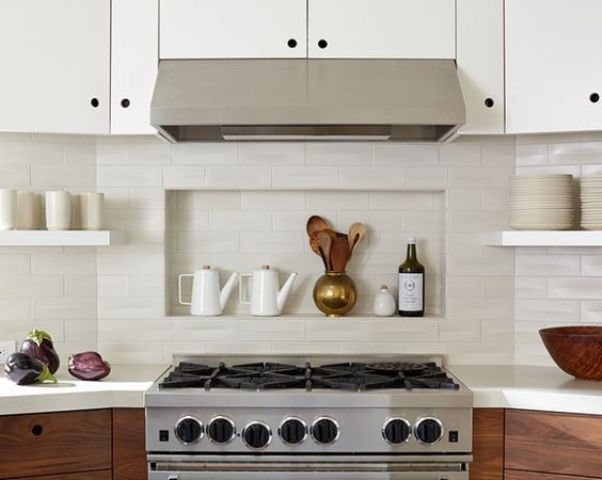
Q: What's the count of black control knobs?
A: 7